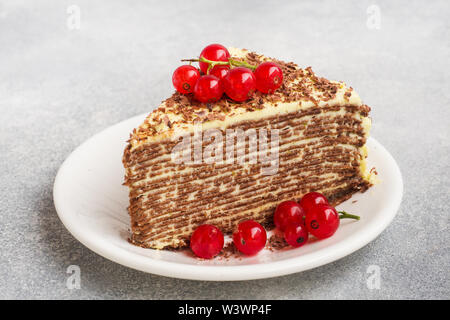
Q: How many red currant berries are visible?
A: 12